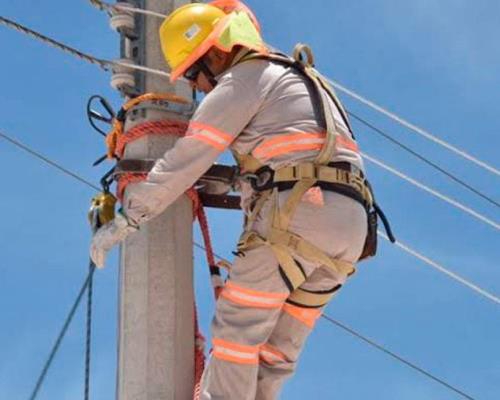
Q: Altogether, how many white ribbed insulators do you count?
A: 2